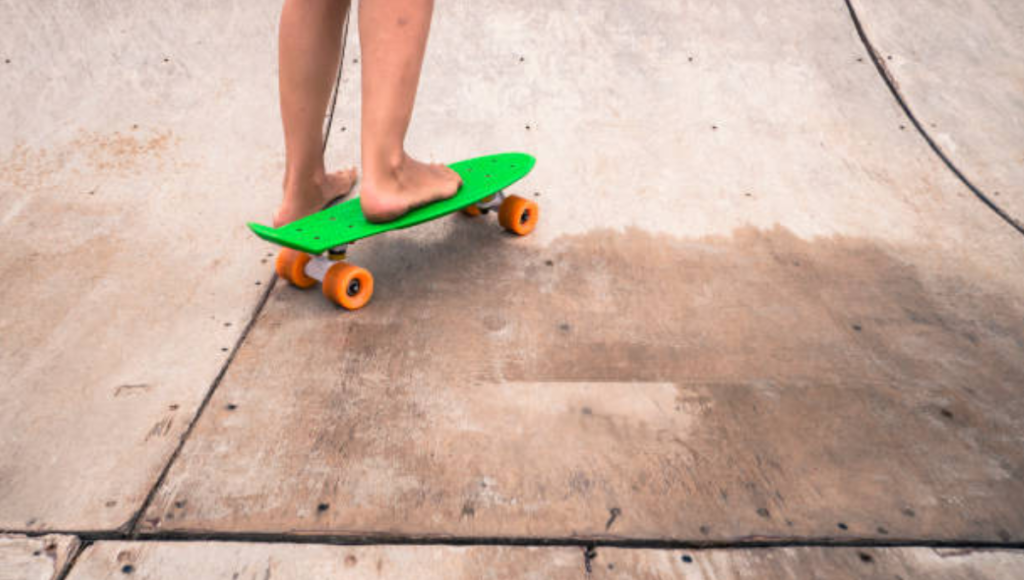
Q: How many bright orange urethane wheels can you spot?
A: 4